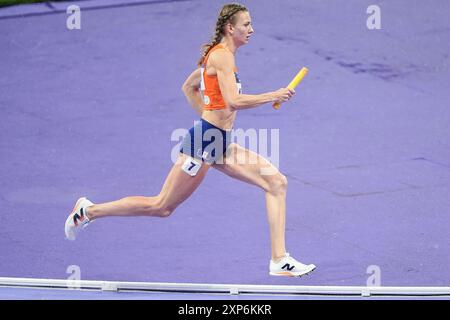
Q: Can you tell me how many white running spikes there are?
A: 2